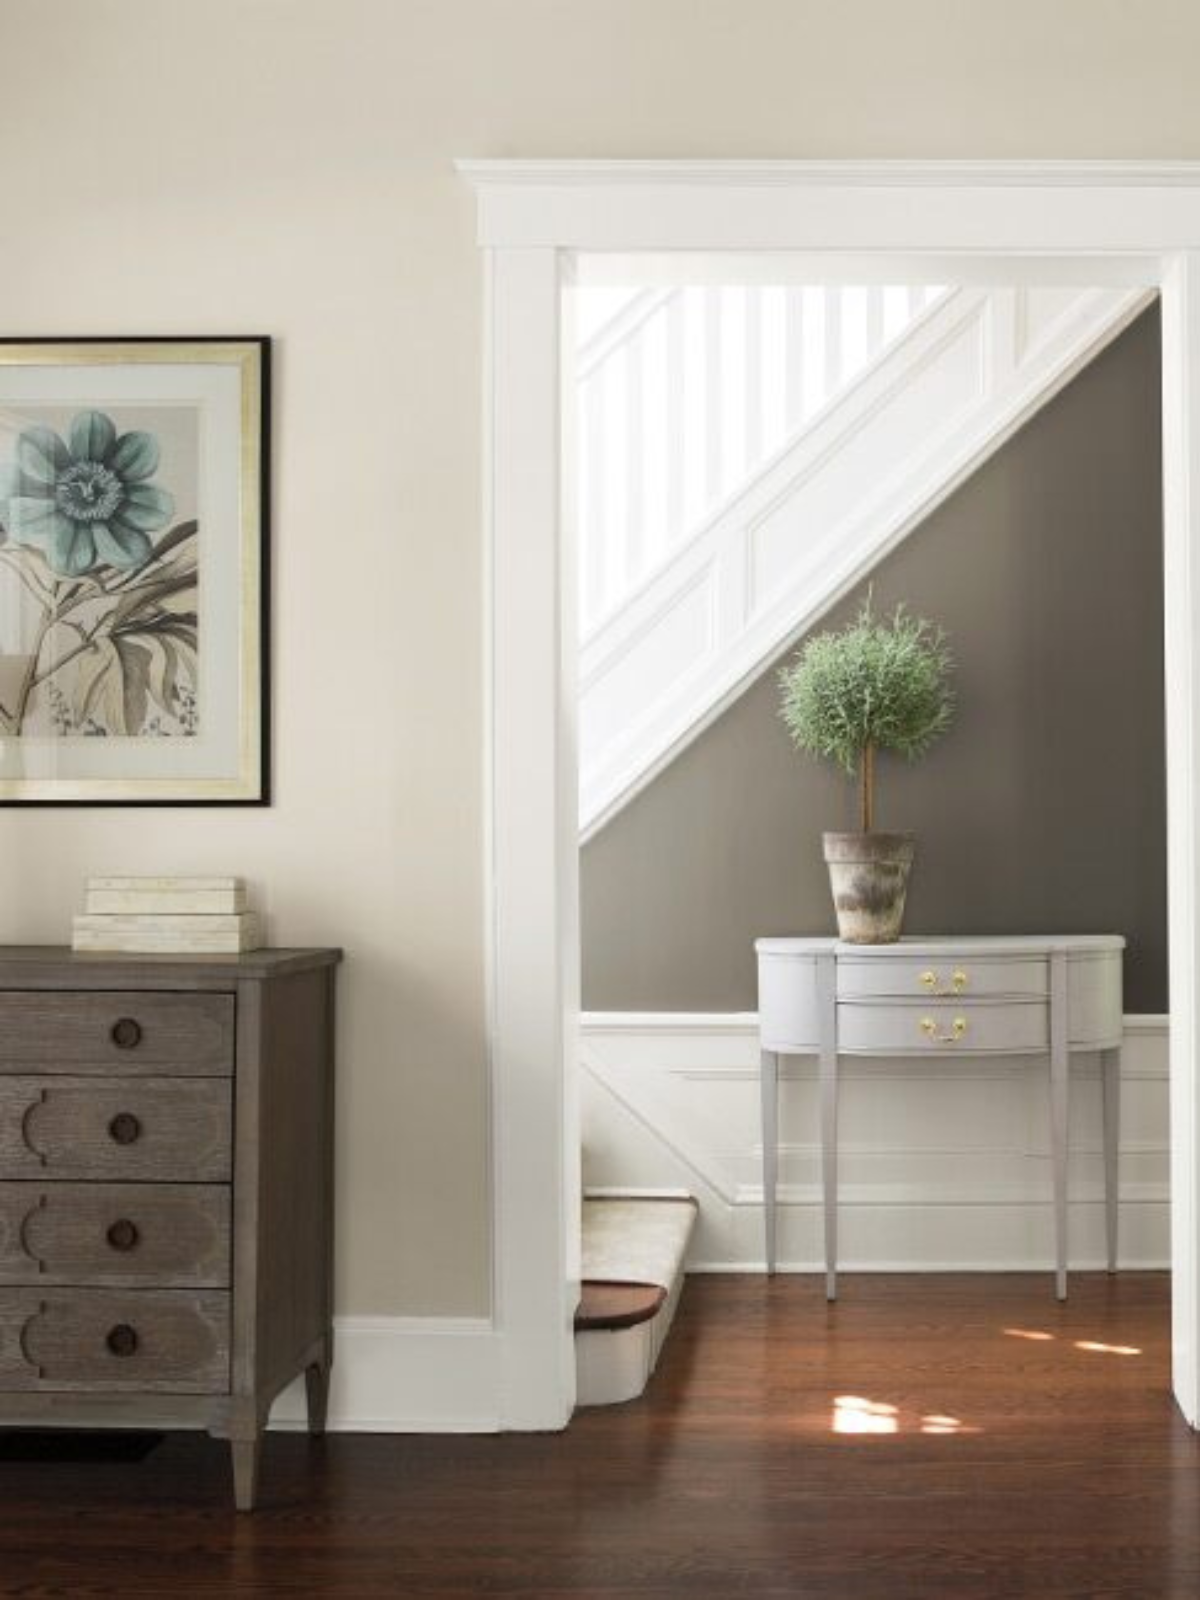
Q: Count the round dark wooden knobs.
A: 4